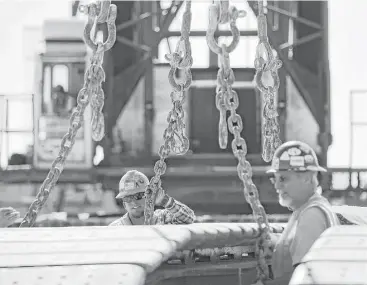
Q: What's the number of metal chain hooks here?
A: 4